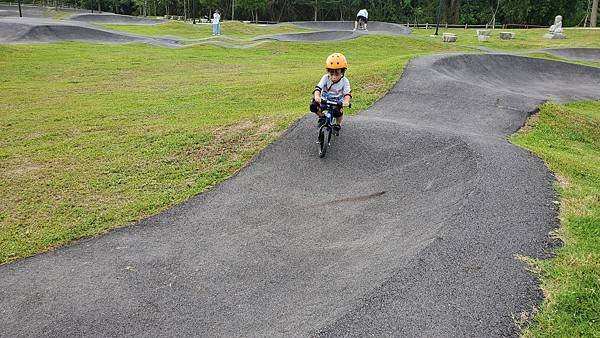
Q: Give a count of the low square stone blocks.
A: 4